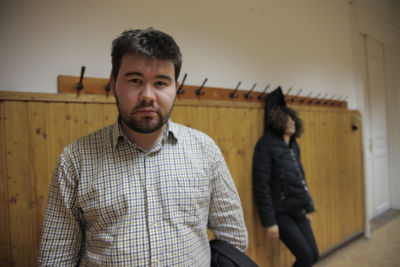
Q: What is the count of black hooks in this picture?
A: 15